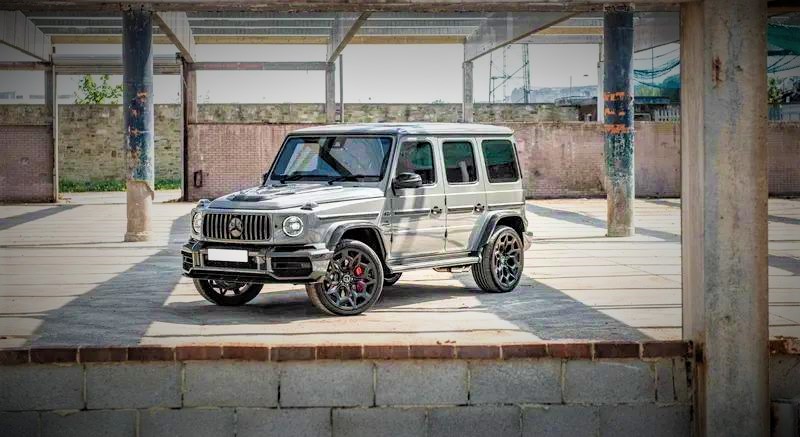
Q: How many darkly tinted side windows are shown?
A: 3